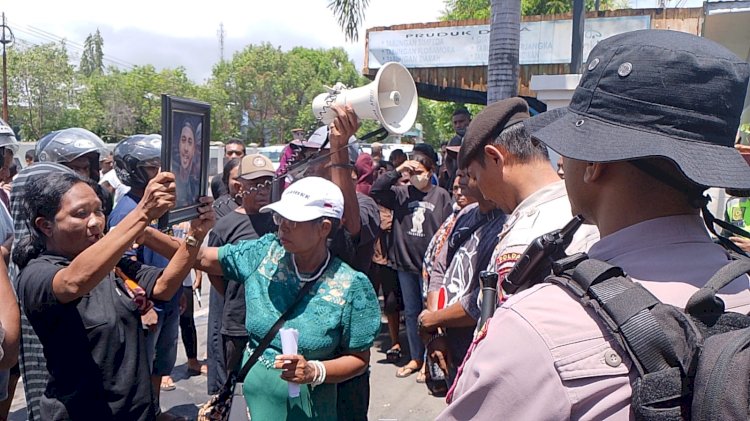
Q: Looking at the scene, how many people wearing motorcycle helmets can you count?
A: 3